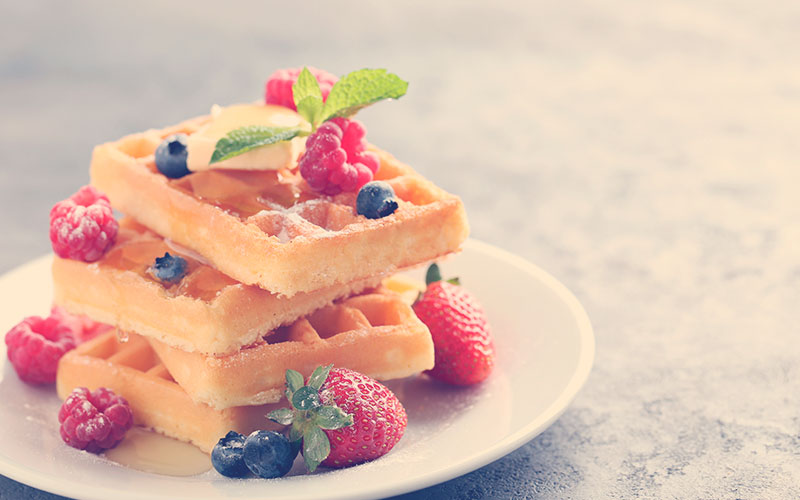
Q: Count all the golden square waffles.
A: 4